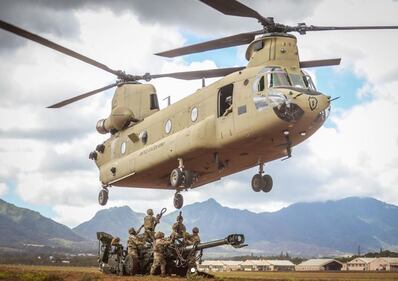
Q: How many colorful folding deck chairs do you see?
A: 0